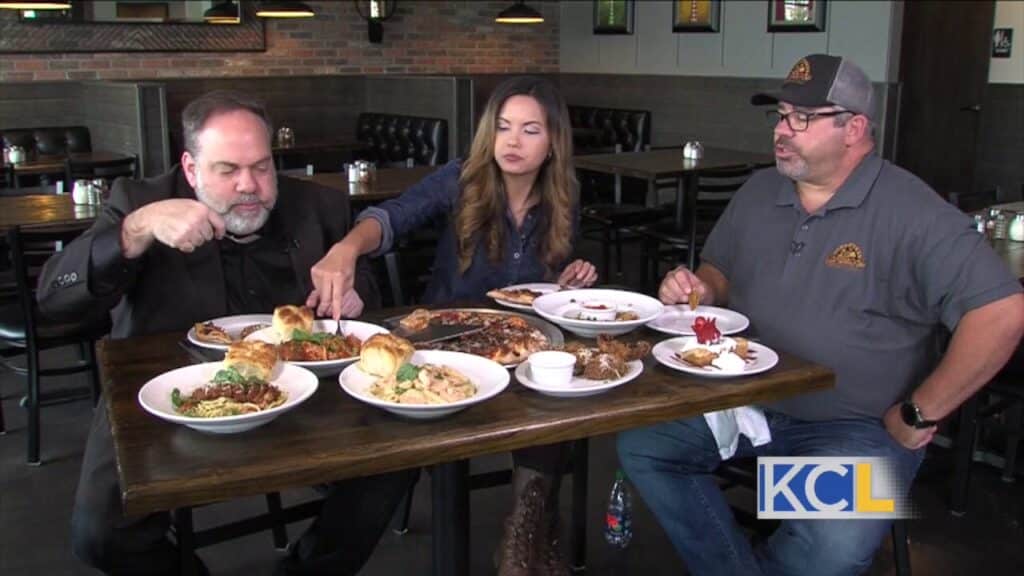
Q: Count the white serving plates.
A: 9